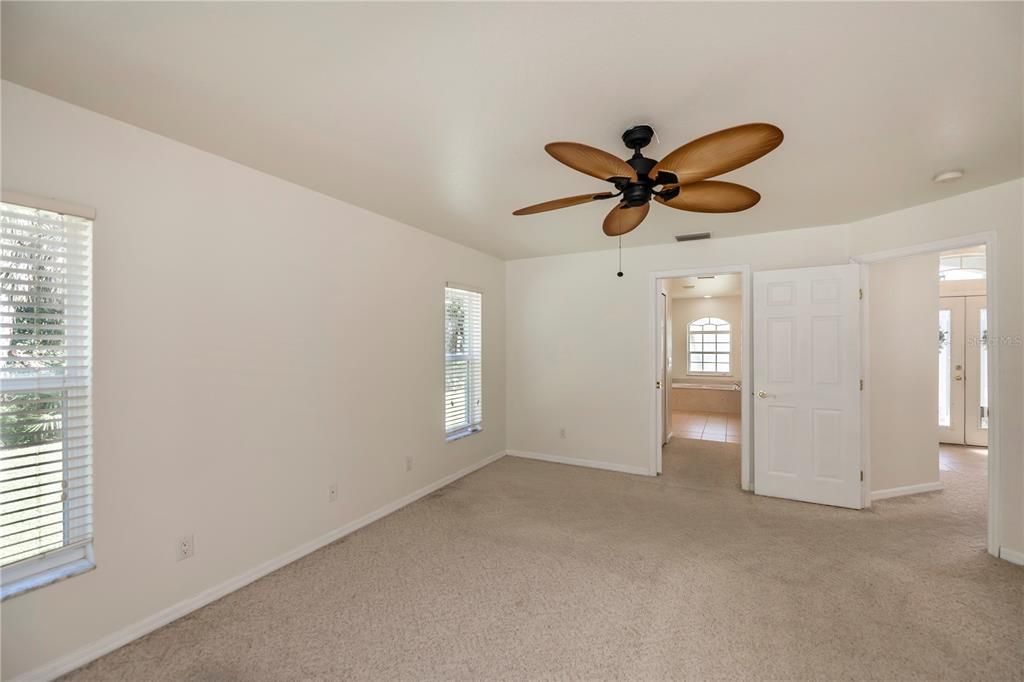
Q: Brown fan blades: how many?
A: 5